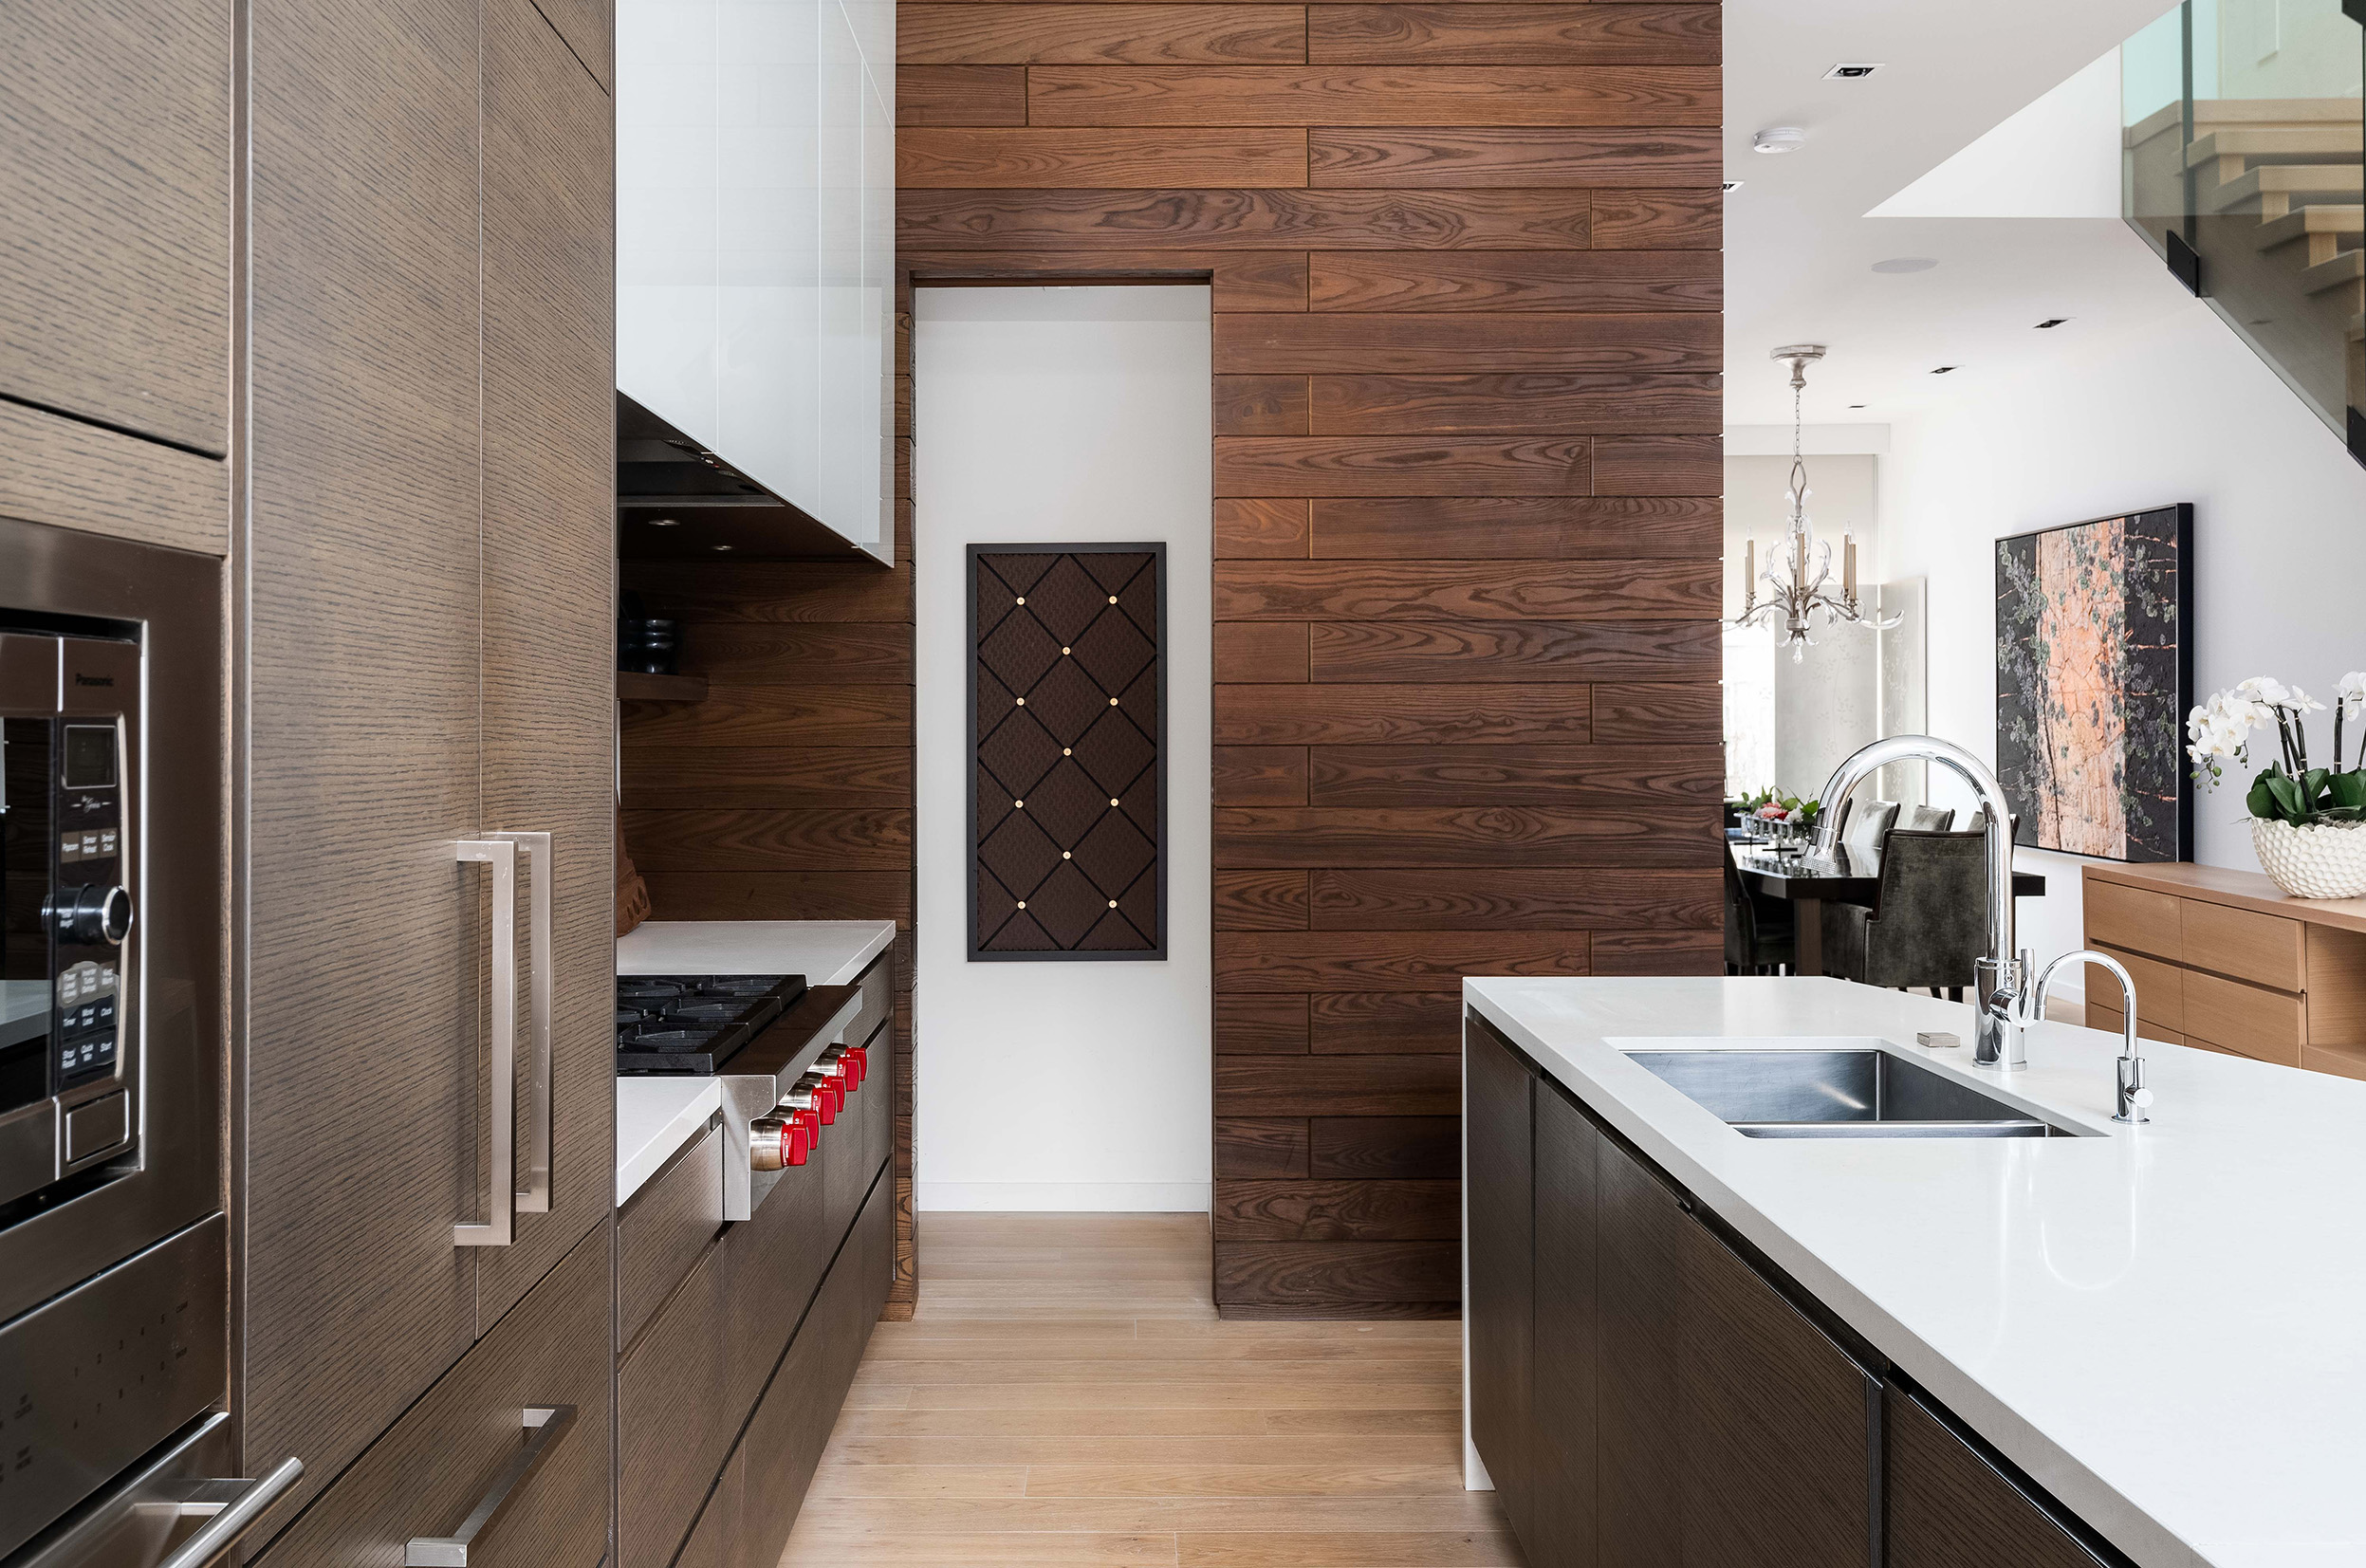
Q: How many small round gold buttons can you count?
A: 11